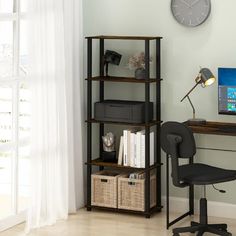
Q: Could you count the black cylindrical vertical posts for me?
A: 4